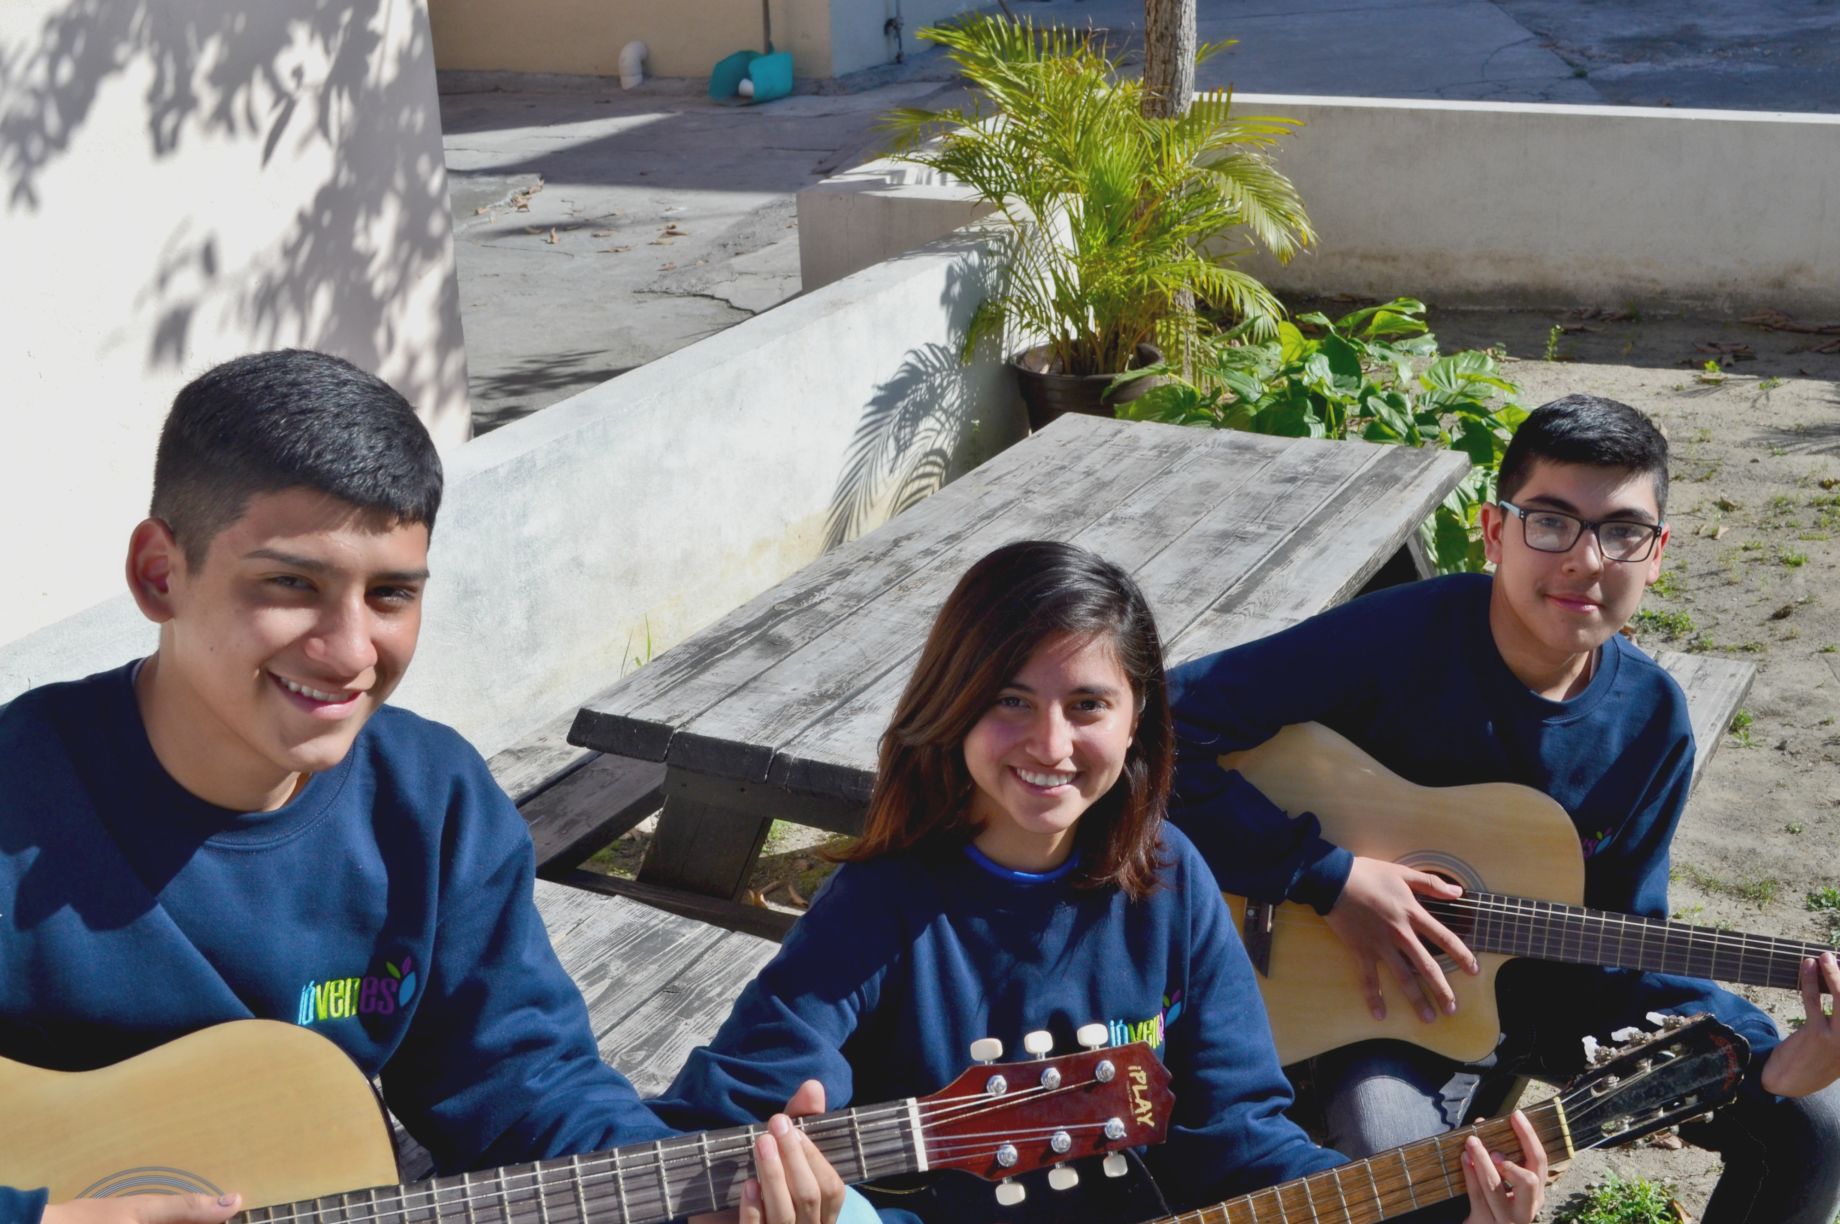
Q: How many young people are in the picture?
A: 3